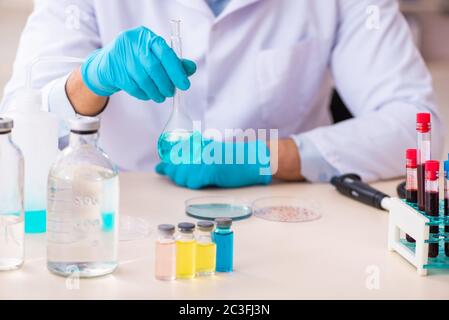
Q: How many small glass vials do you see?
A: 4